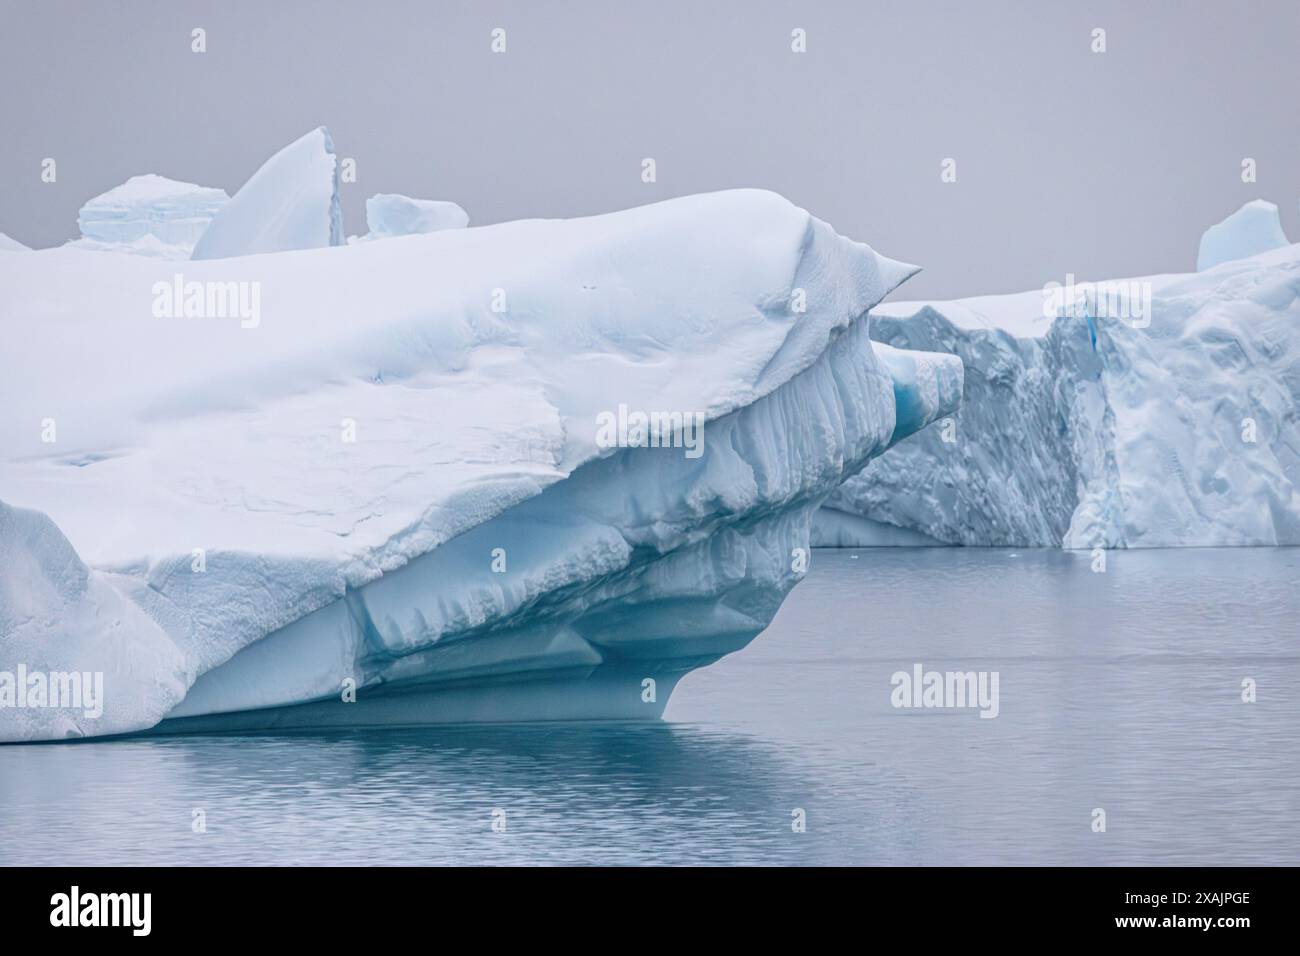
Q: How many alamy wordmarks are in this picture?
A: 6